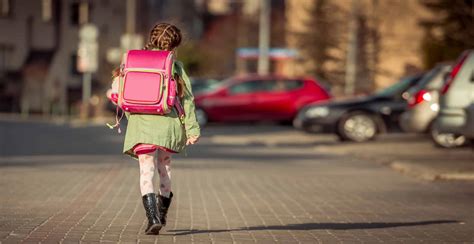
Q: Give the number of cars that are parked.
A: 4